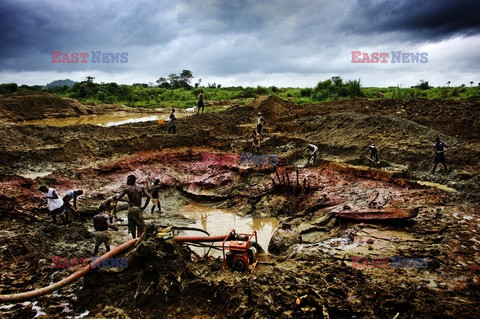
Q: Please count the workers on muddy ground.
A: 13